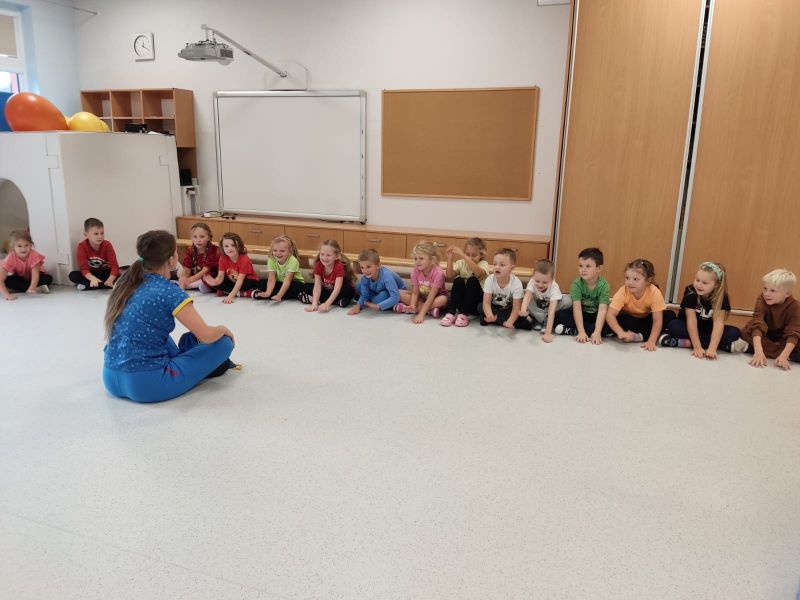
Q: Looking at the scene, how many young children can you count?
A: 15